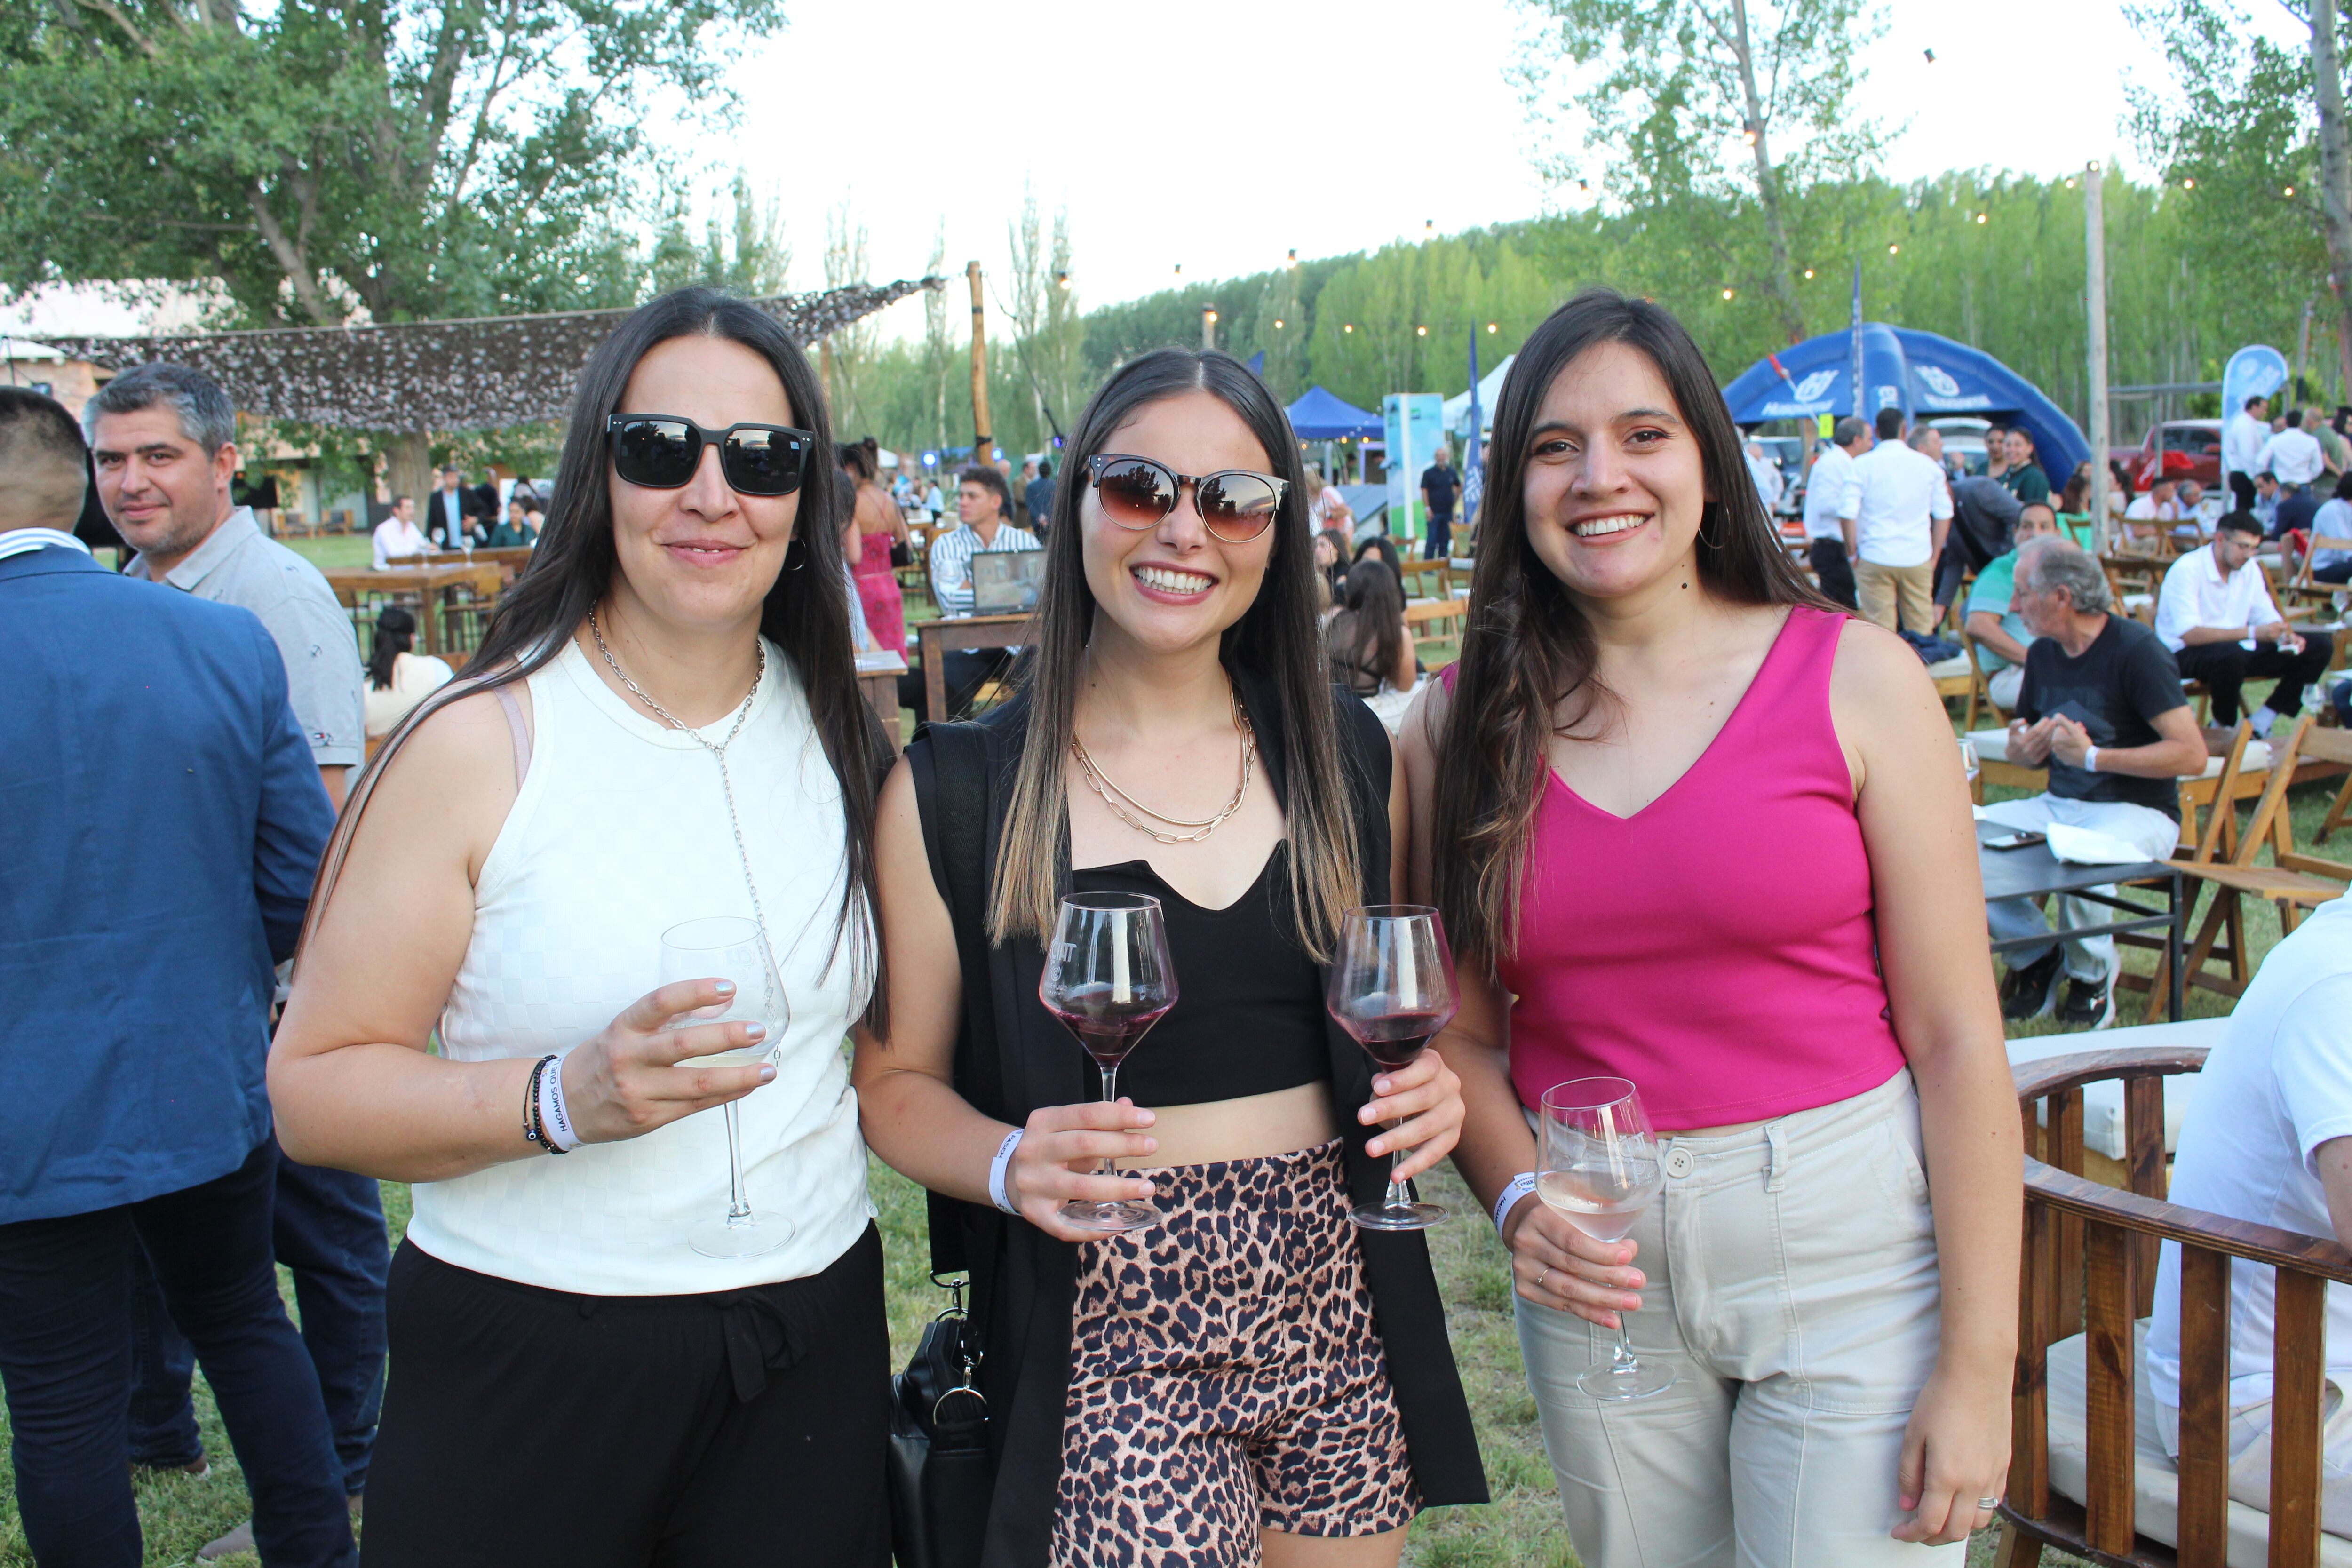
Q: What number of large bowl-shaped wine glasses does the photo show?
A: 4